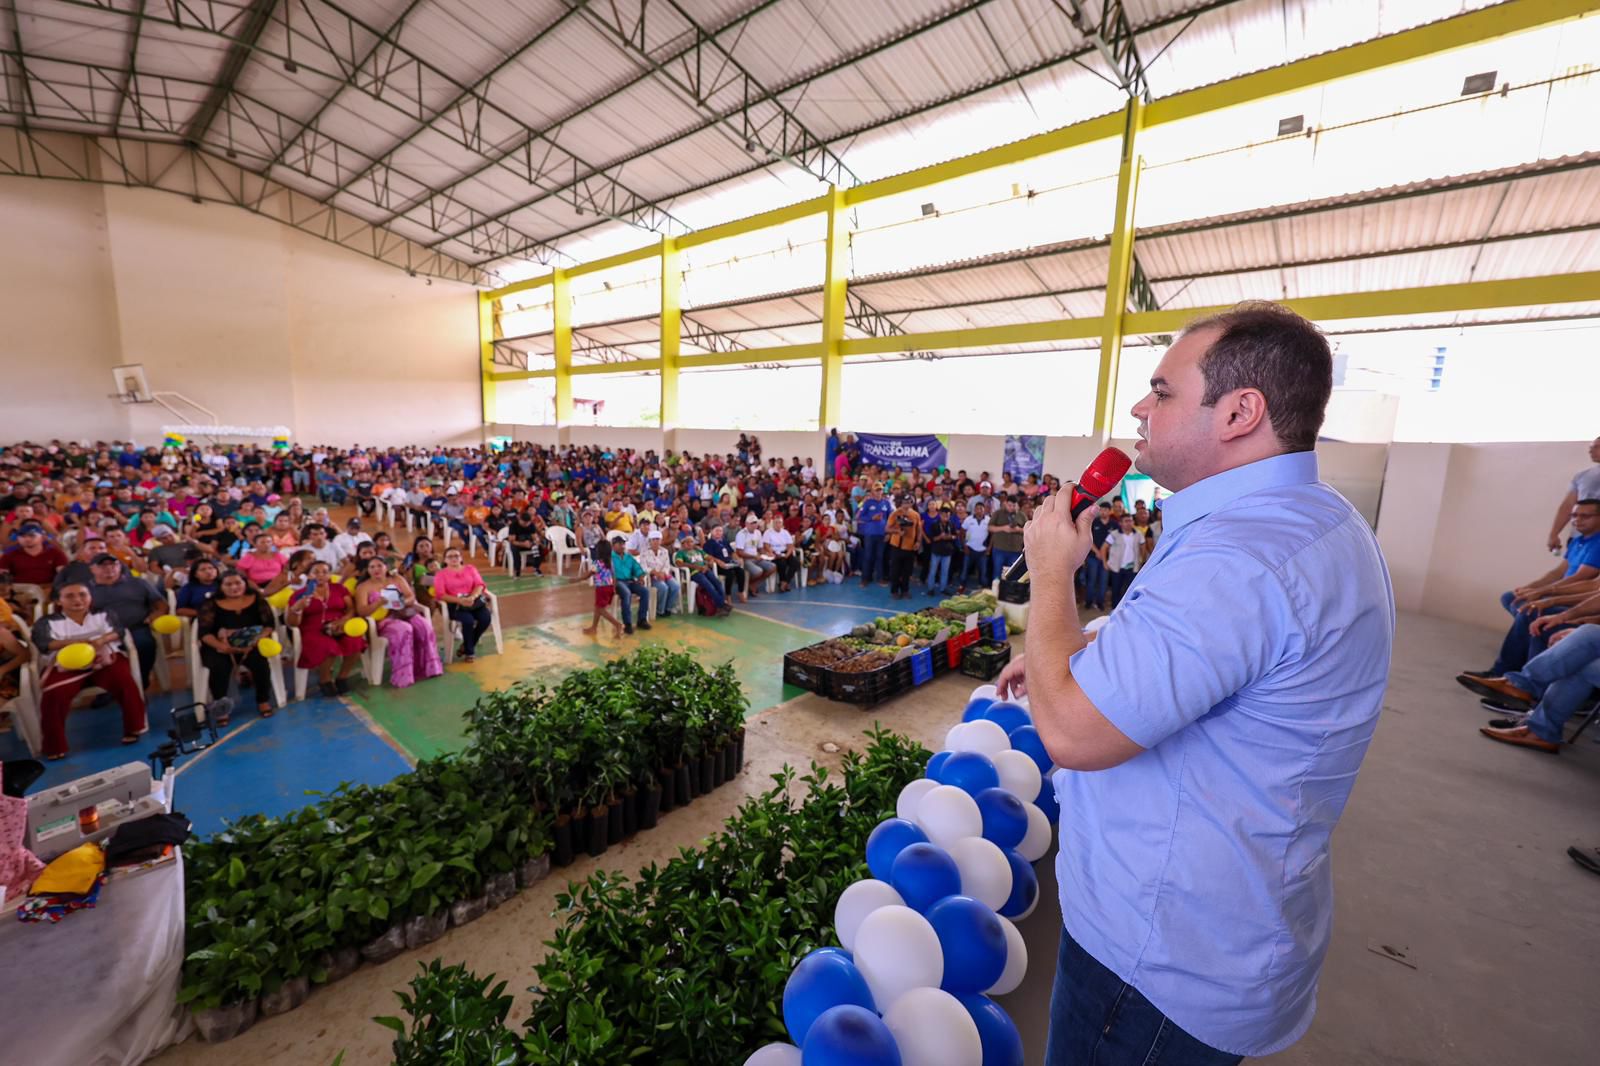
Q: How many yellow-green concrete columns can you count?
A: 5